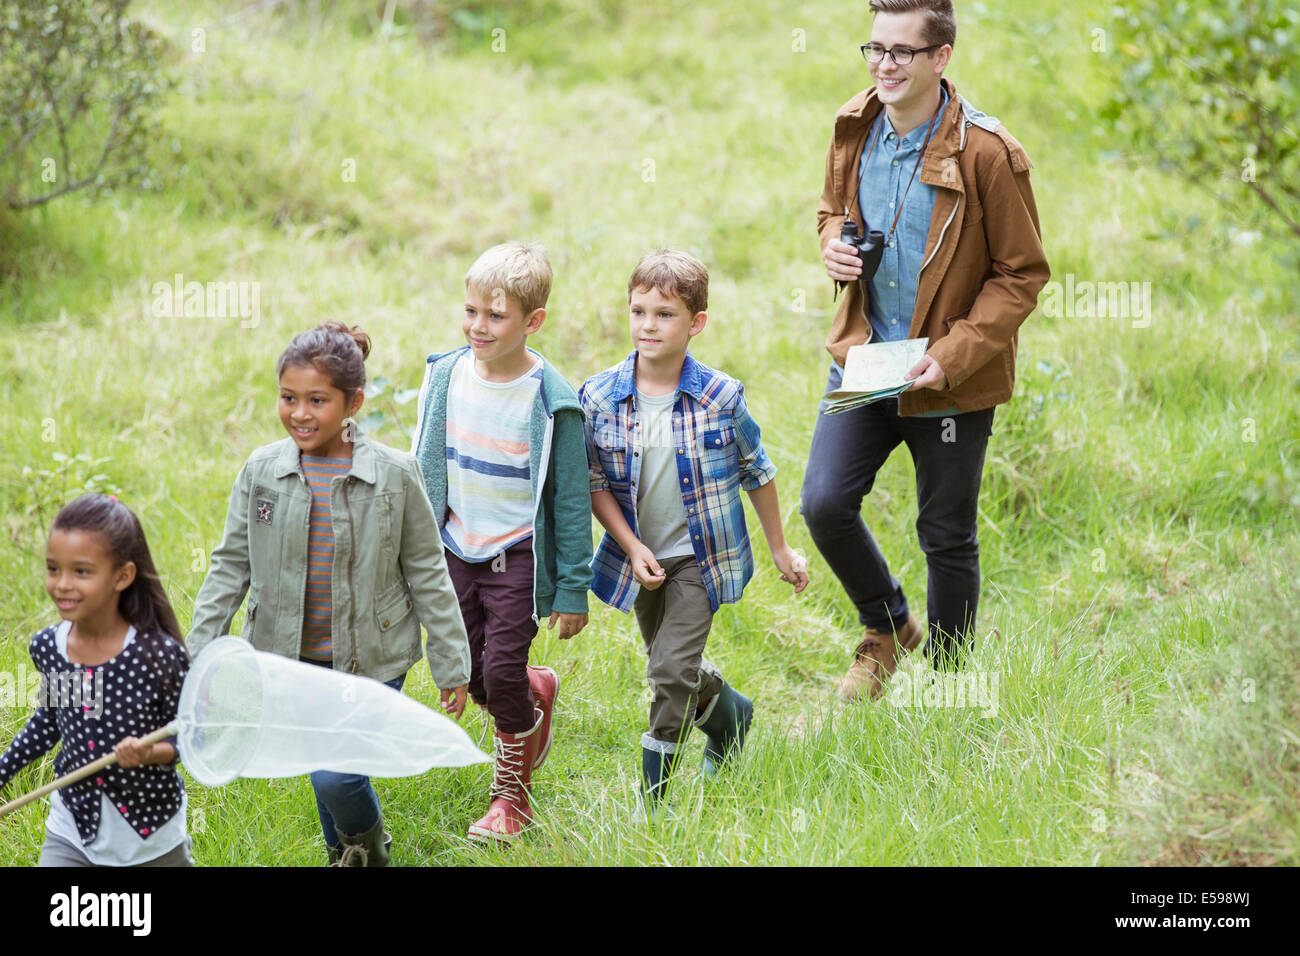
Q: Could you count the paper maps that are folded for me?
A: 1